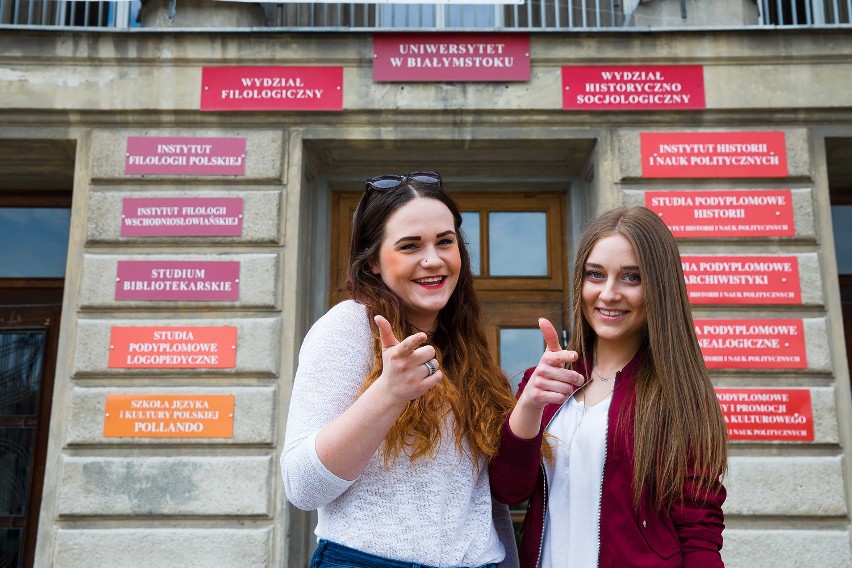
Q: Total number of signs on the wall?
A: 13